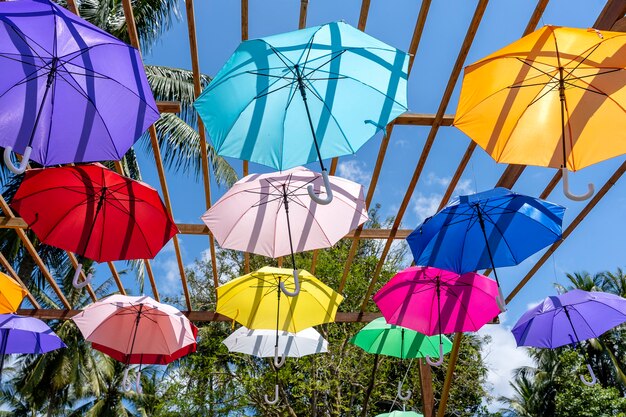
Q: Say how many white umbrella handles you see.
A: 13